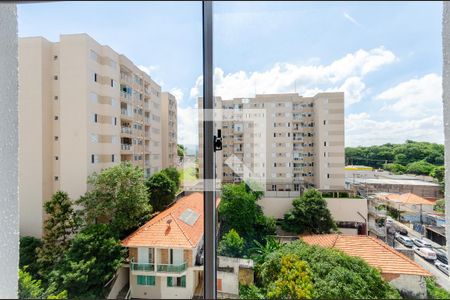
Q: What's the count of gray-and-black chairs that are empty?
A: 0